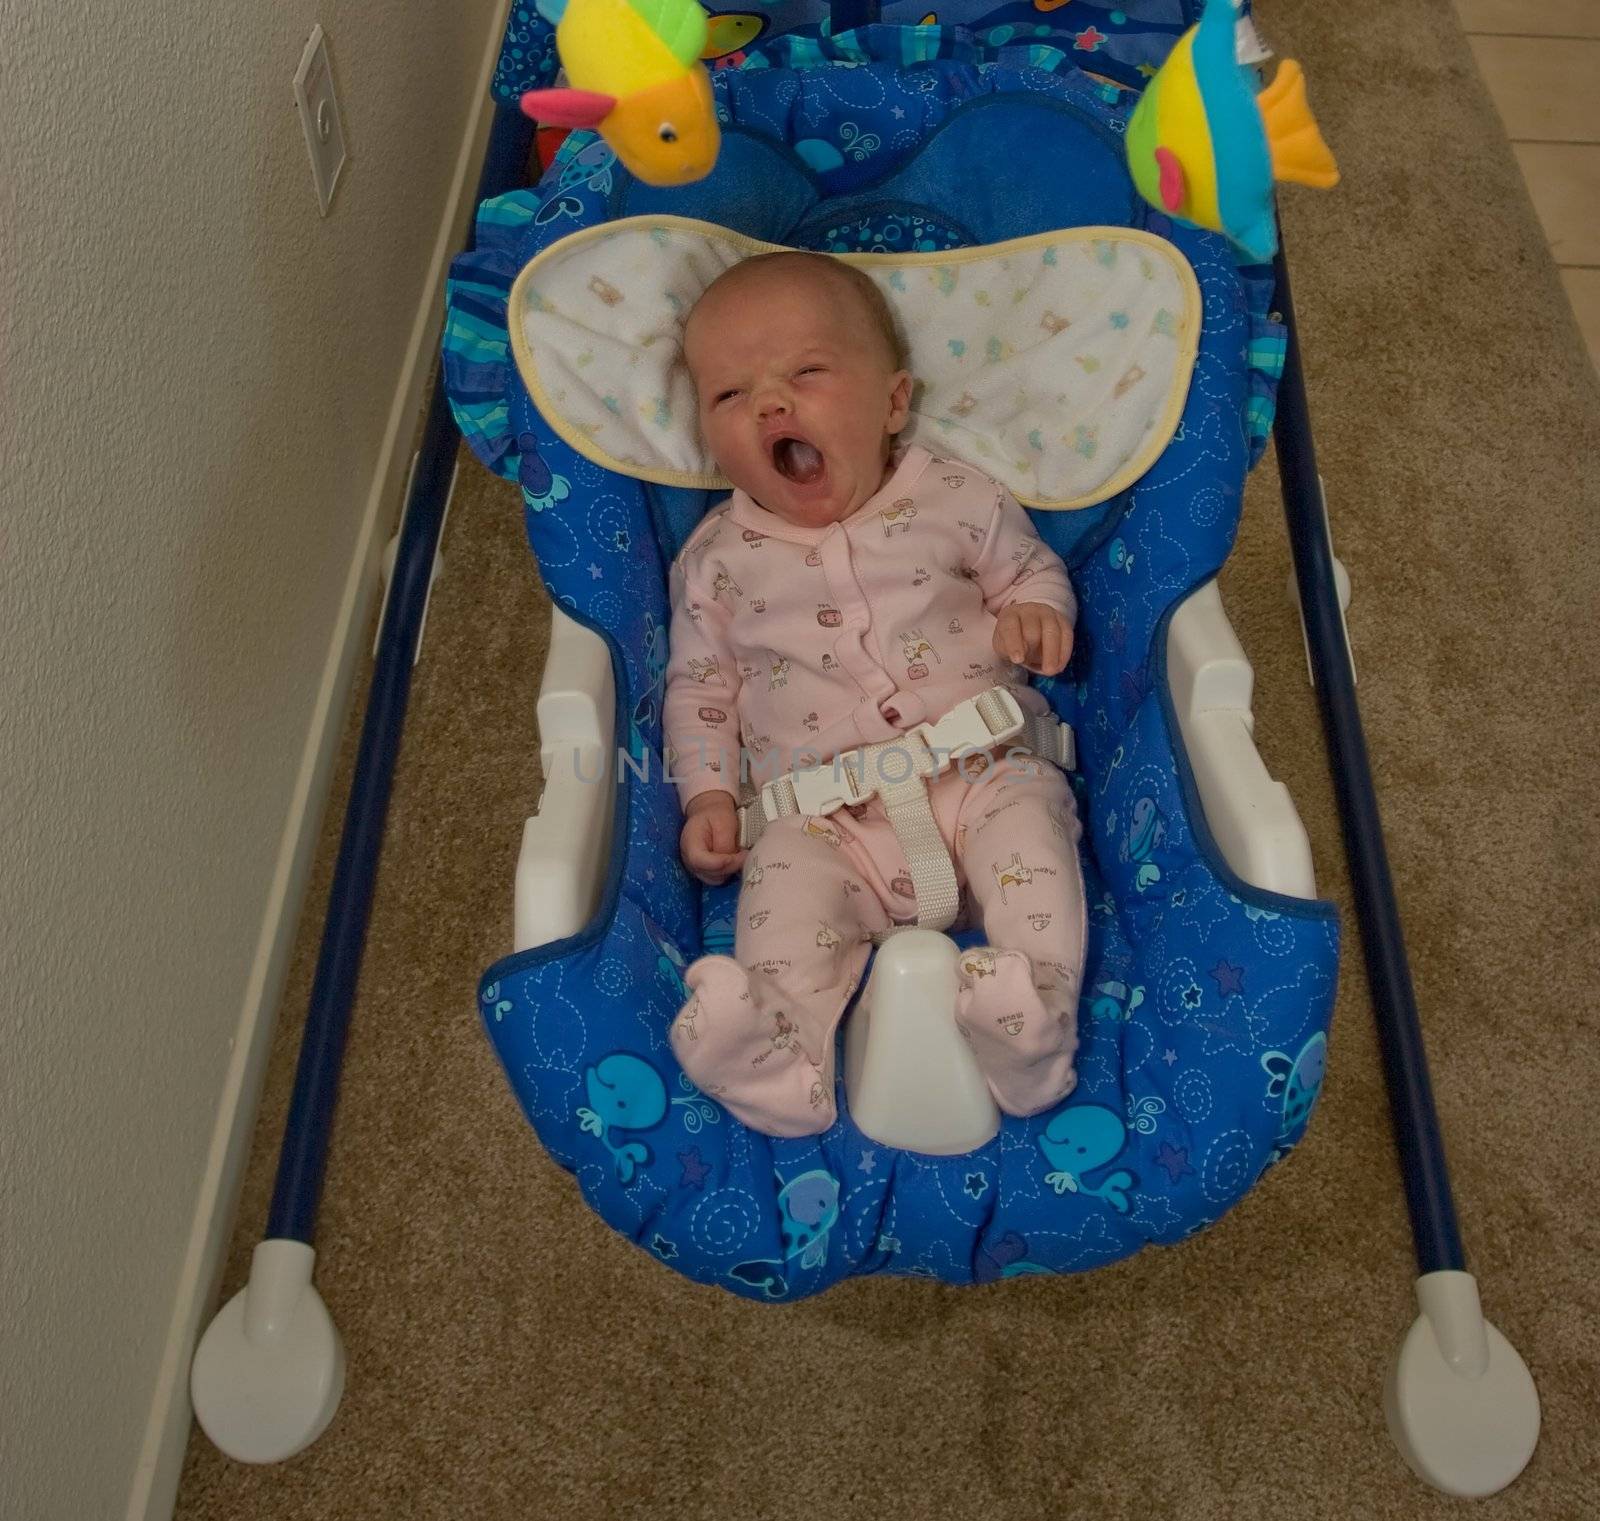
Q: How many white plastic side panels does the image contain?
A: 2